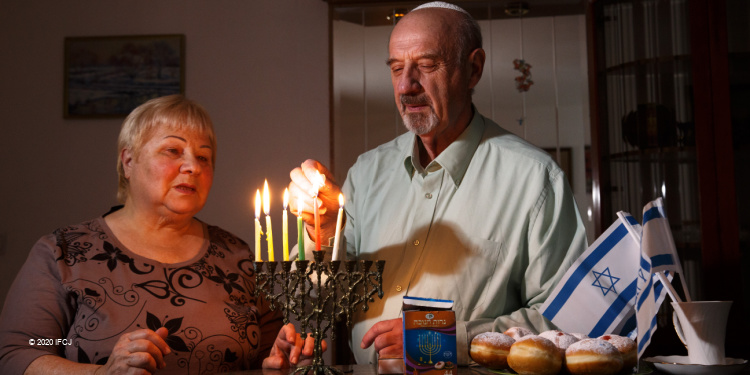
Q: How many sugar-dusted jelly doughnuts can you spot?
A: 7